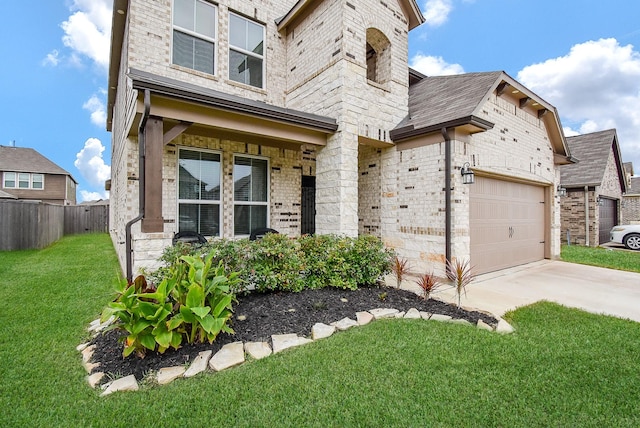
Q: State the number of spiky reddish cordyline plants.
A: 3